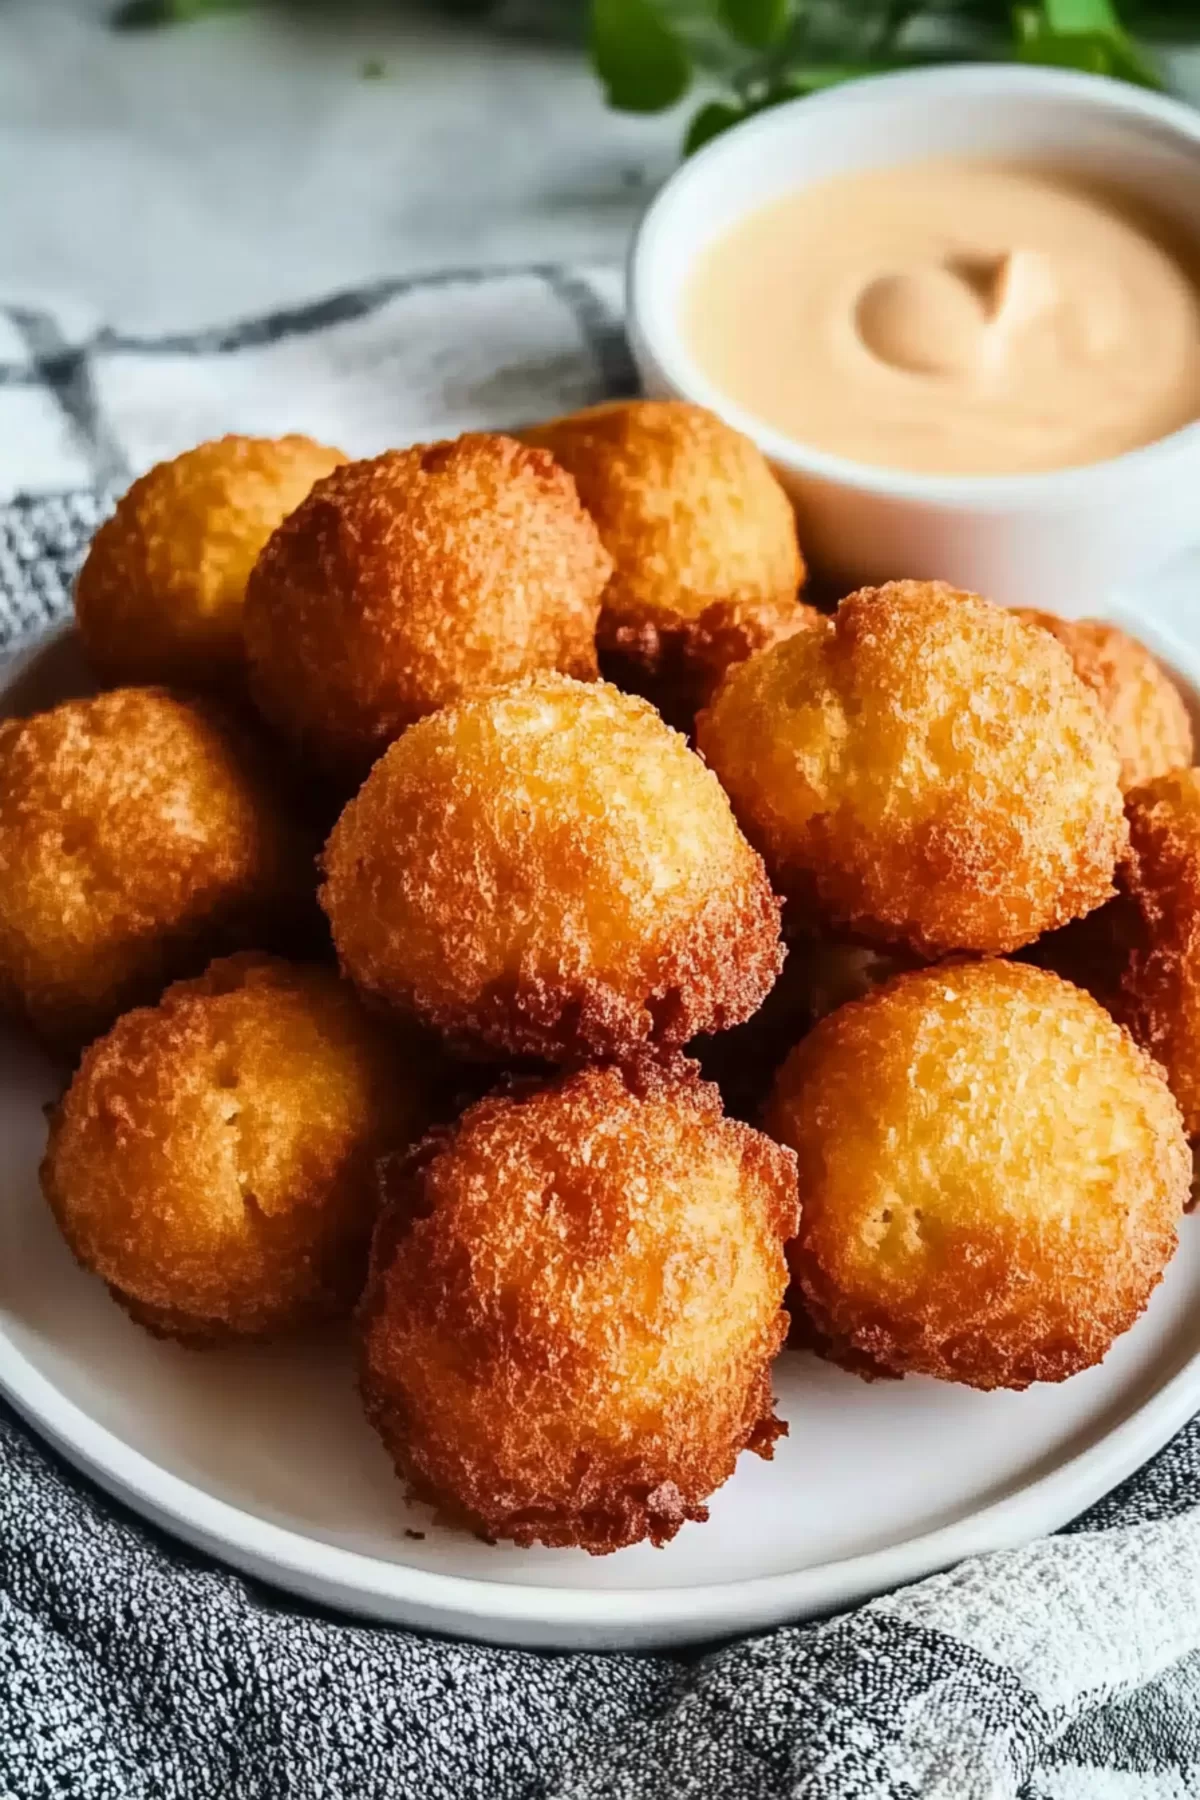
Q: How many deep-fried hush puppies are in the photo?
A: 11